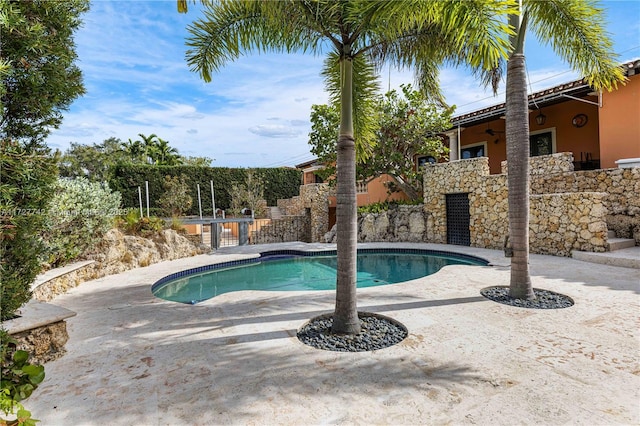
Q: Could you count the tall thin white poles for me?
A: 4